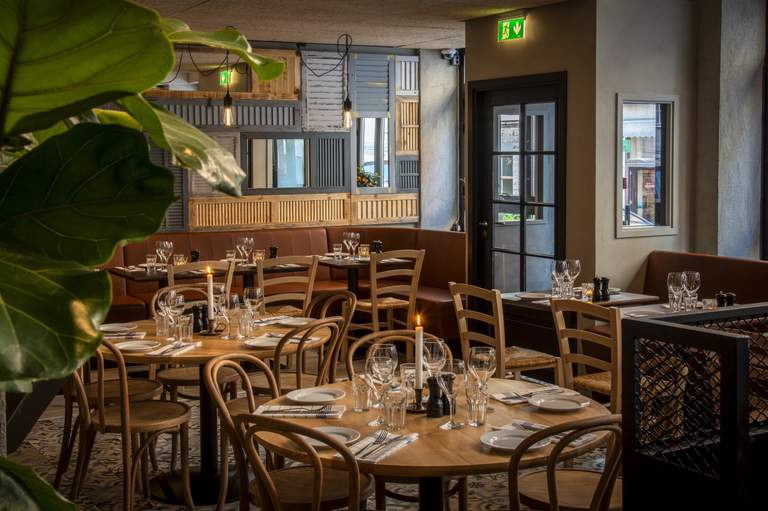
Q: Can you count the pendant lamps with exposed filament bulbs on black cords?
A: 2